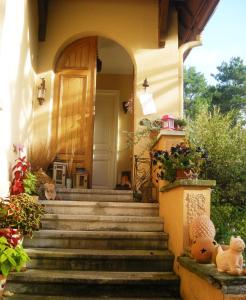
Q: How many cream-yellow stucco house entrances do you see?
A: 1